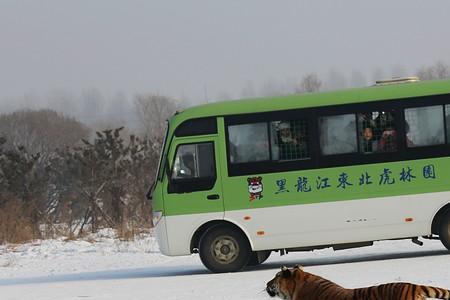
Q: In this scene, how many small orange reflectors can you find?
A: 3